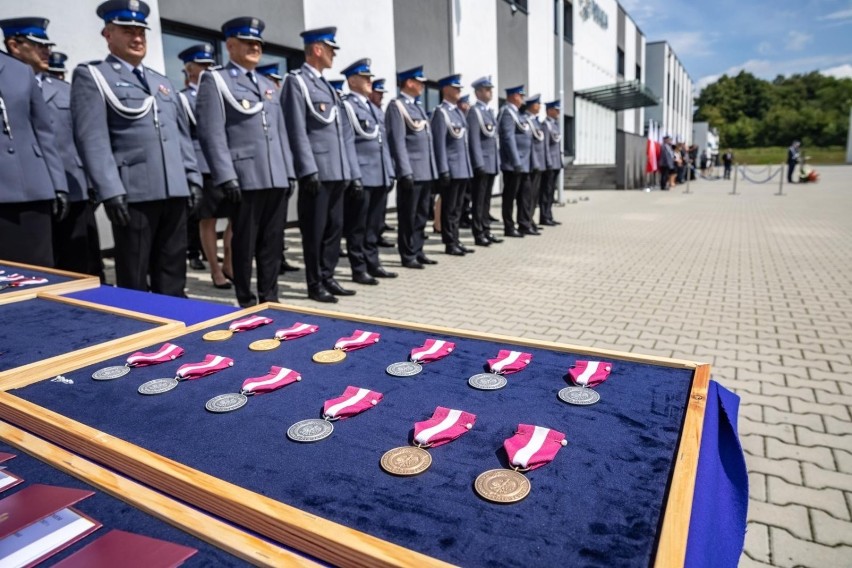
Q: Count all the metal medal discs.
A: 12